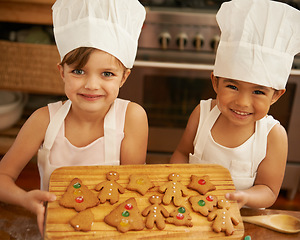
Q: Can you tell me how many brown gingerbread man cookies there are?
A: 4